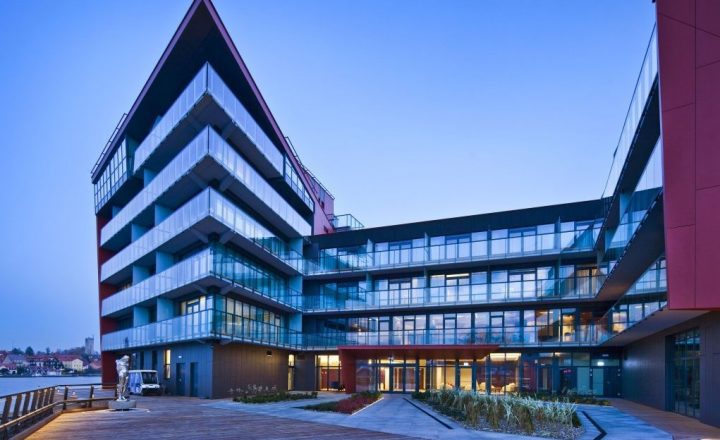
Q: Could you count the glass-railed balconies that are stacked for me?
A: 5